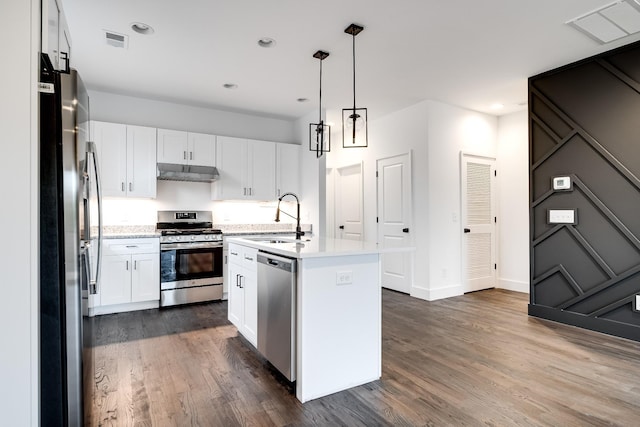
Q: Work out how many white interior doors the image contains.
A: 3